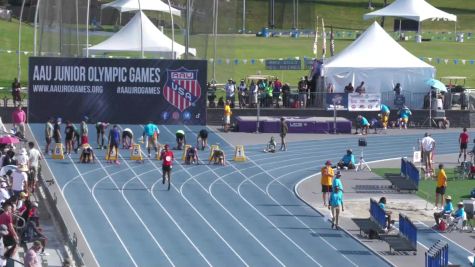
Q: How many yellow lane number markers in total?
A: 8